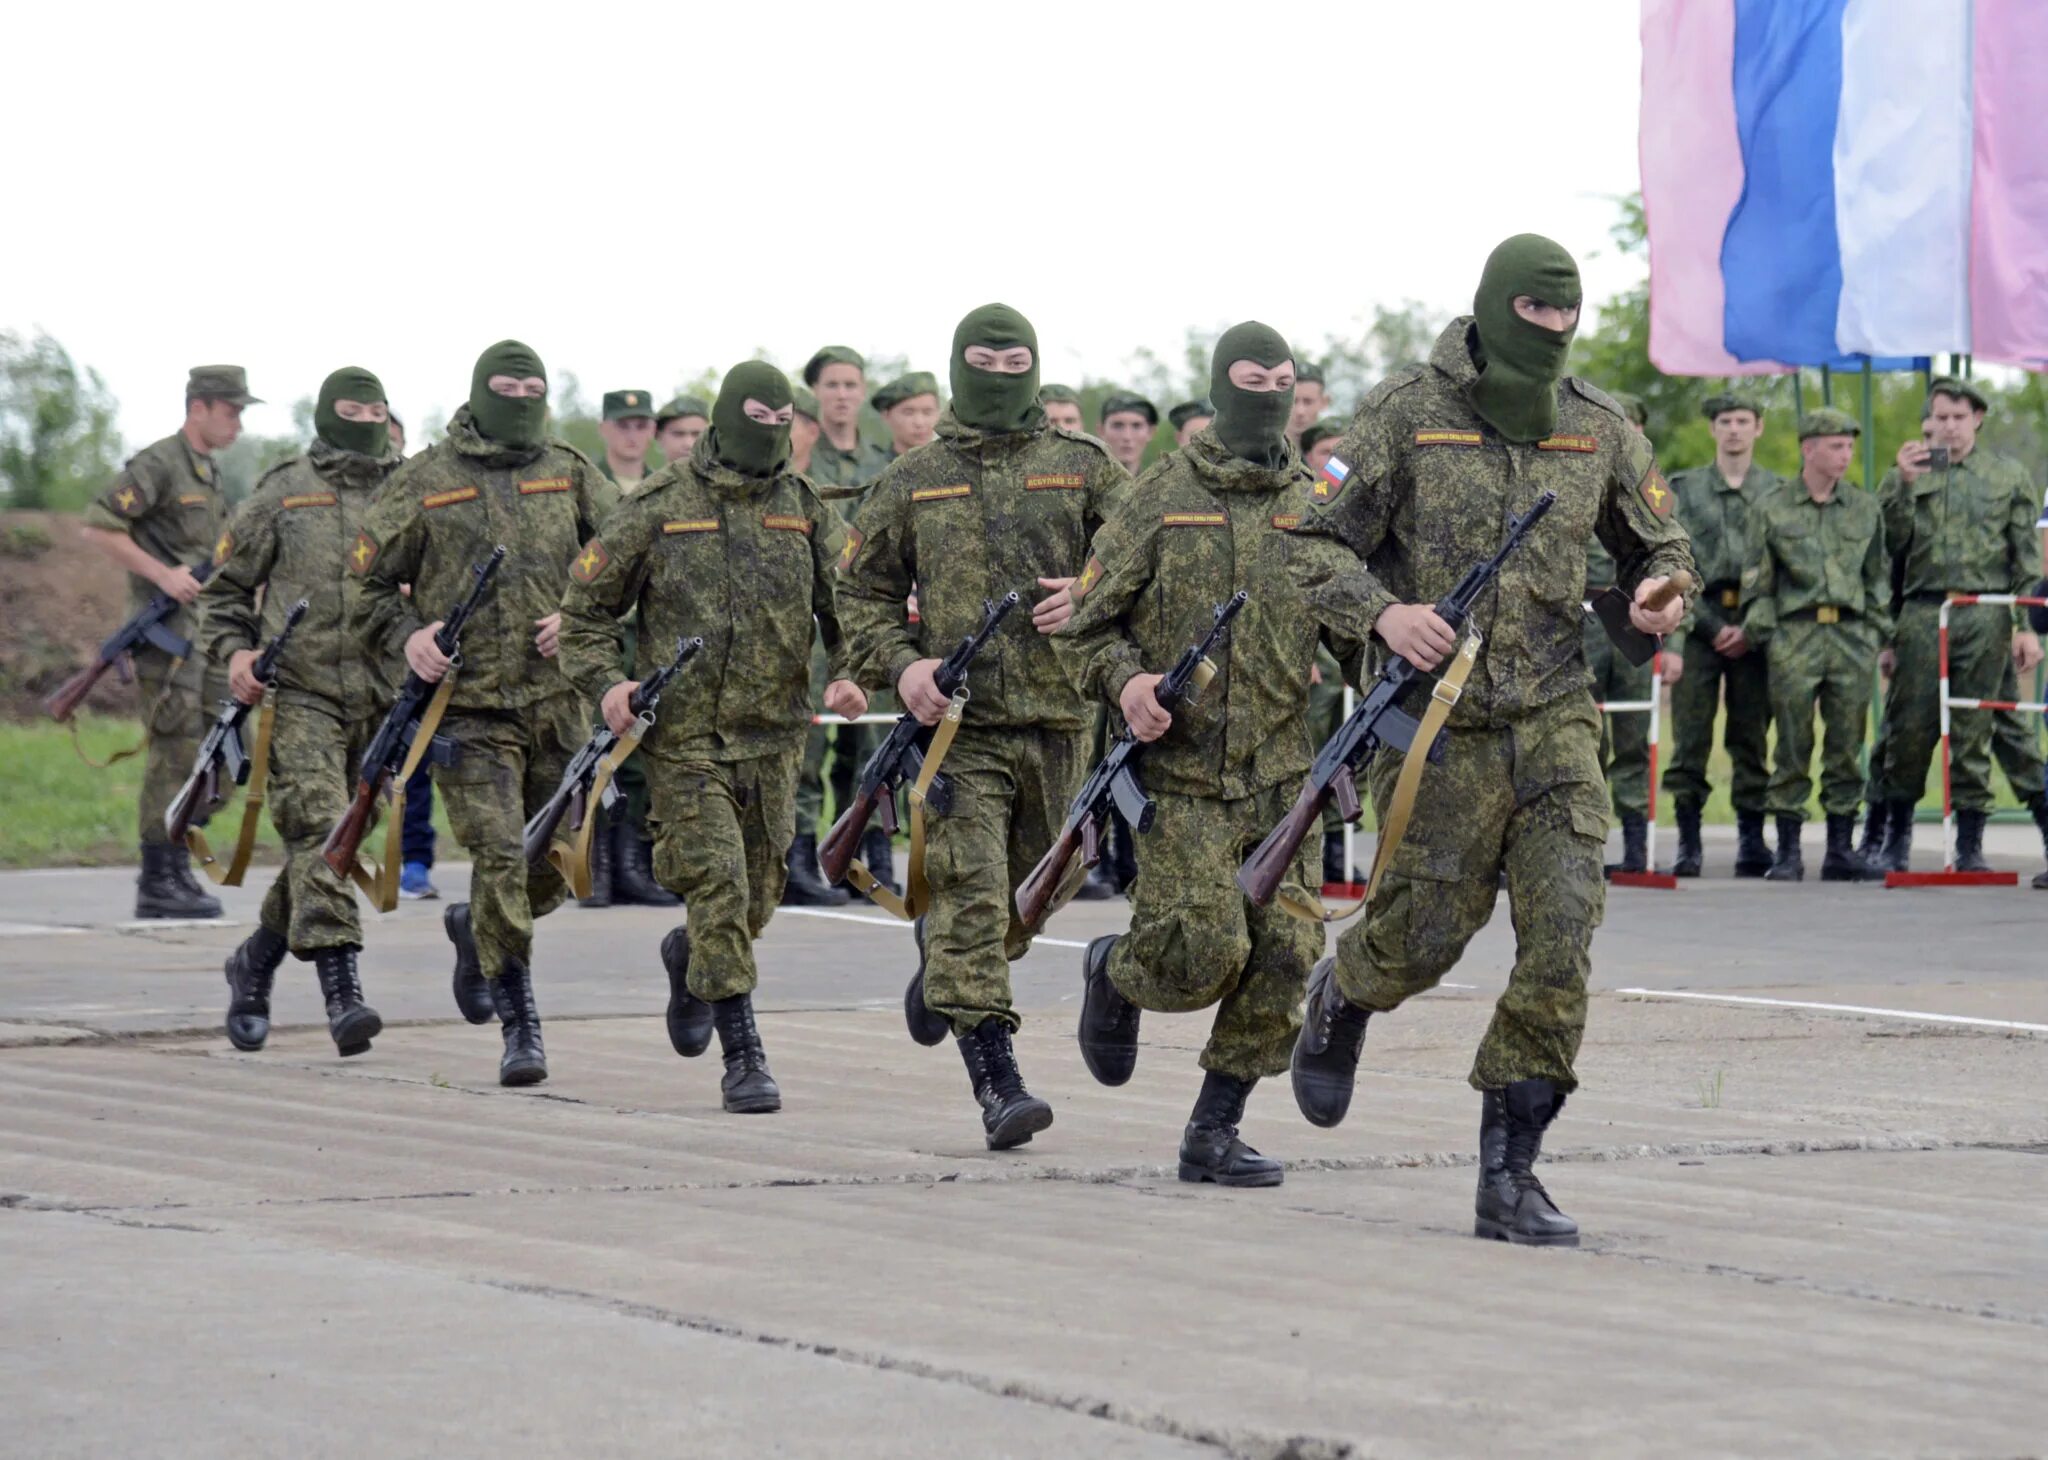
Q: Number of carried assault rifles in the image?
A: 7